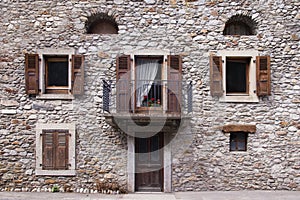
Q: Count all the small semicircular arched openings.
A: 2